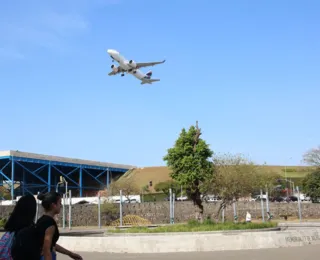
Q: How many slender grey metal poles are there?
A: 12